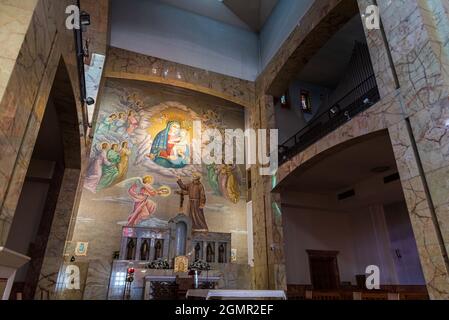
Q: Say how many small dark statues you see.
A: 6